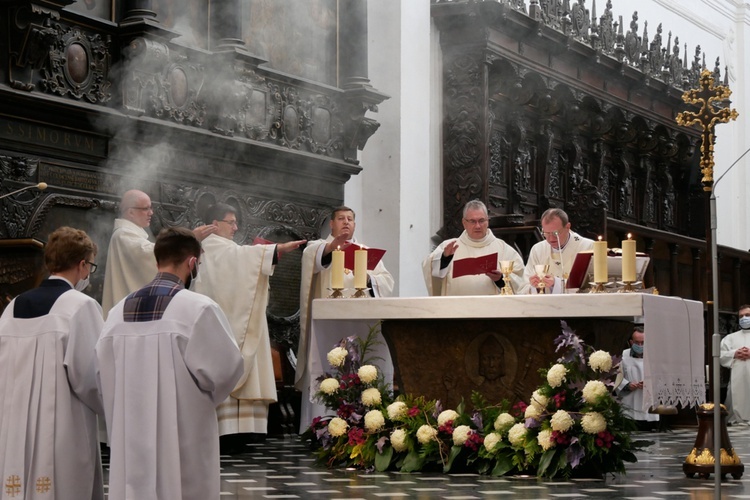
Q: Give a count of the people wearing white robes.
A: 9